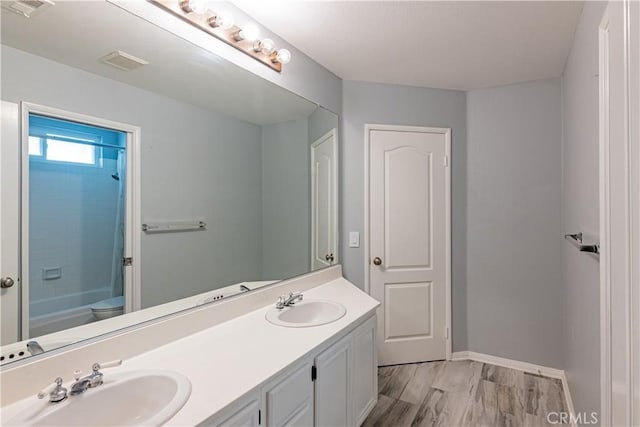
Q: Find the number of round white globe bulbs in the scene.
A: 5